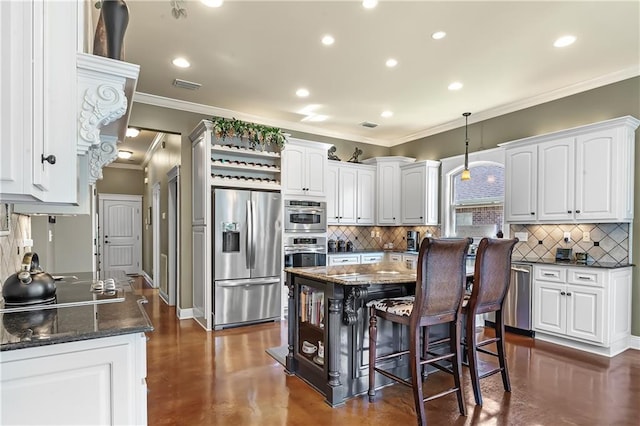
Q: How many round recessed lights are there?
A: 10